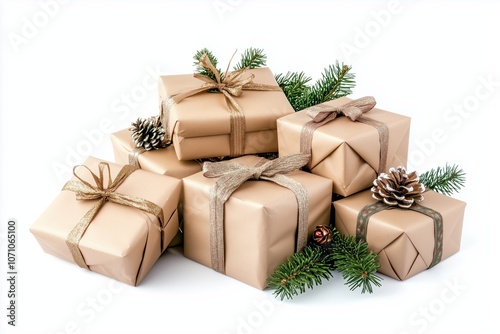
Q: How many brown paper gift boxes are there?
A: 6